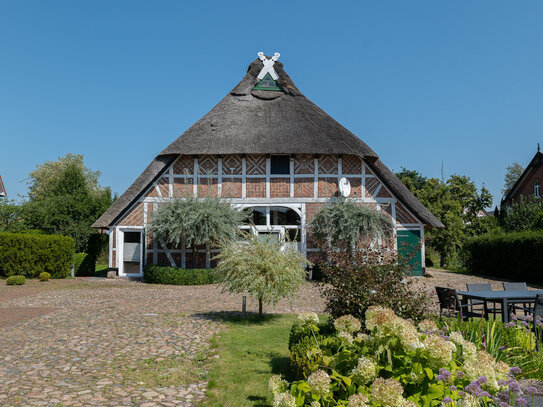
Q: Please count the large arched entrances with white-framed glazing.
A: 1